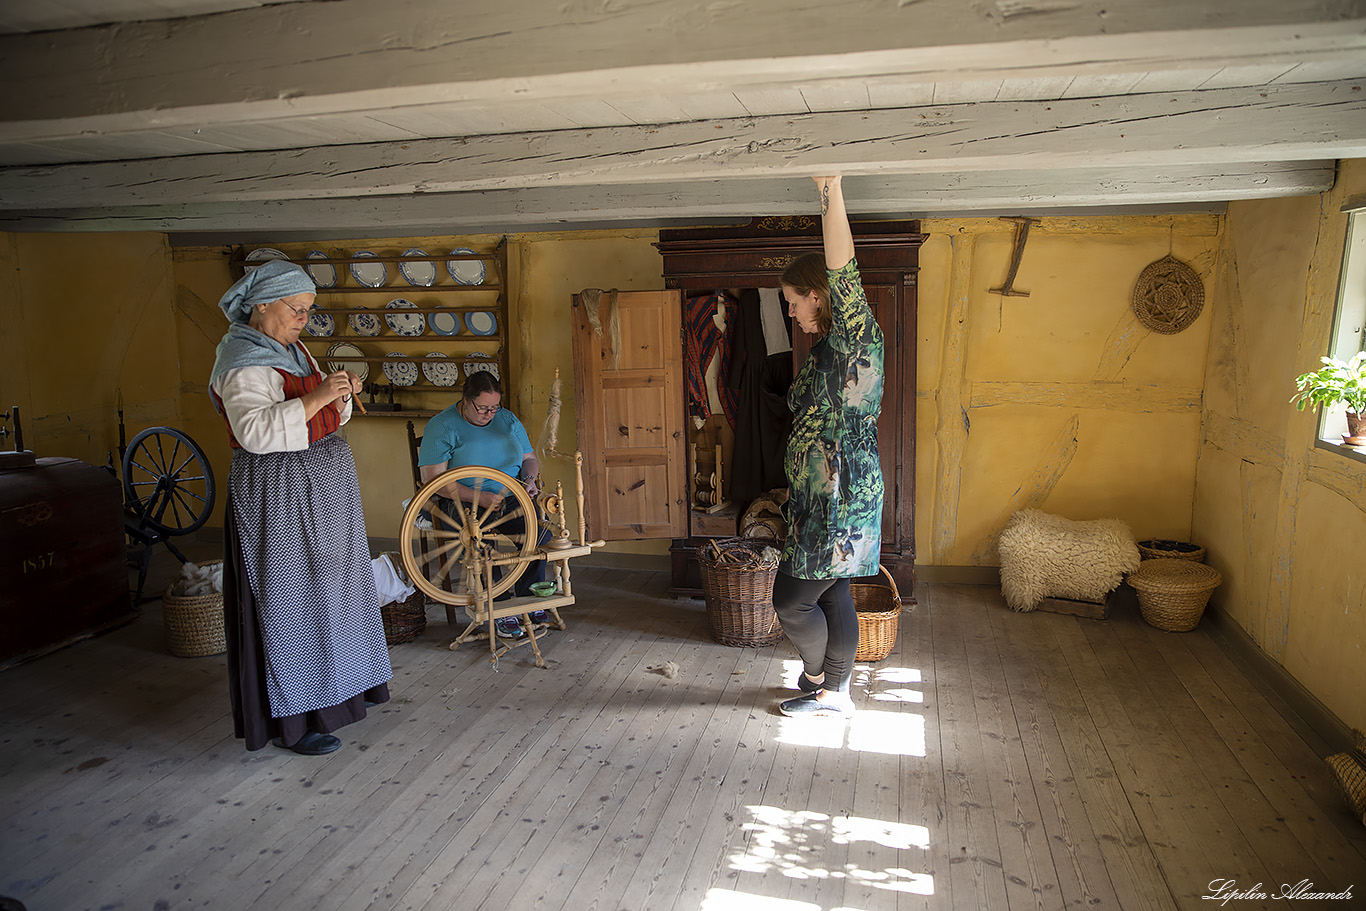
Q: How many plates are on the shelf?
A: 14